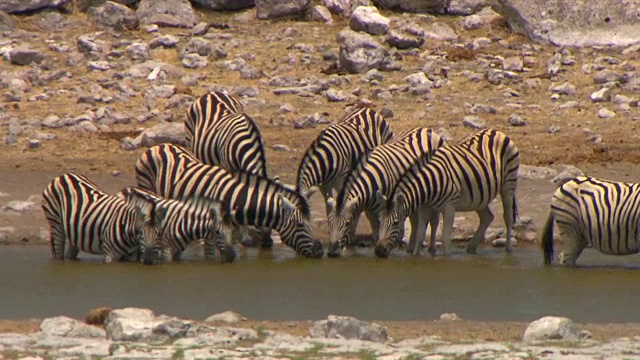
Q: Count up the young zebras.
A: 2